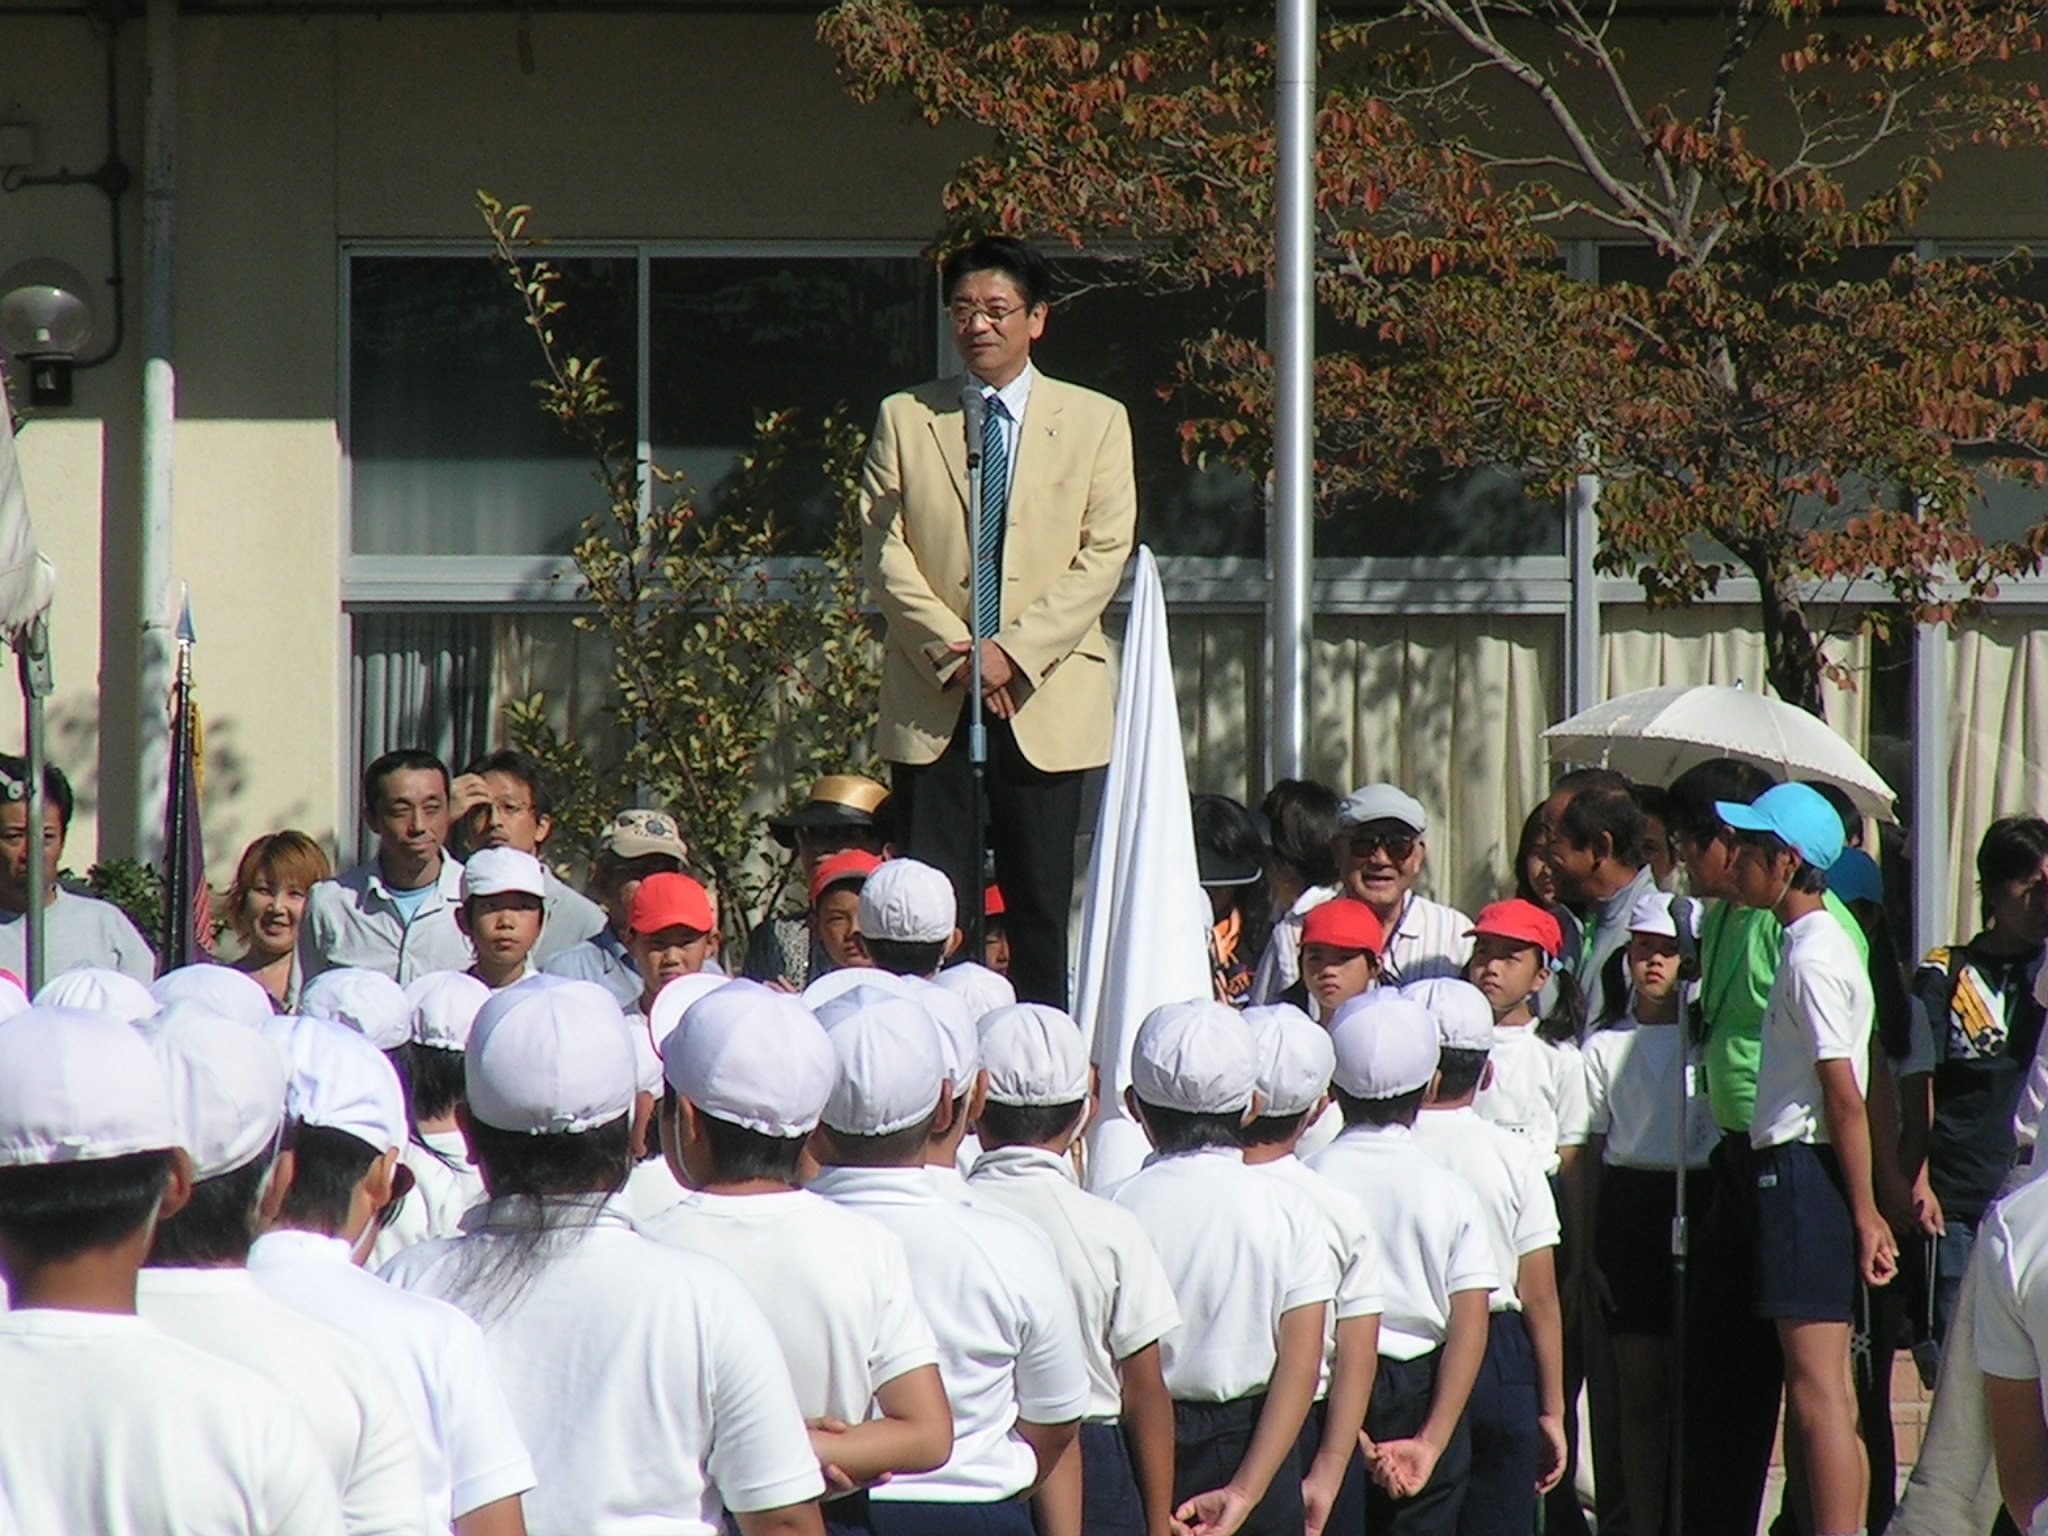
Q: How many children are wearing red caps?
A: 5